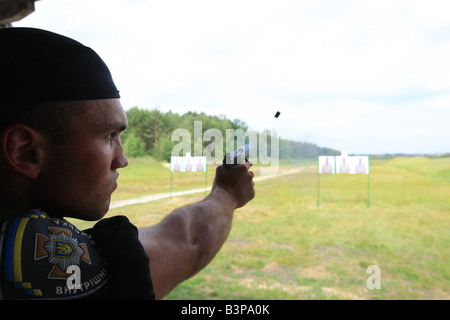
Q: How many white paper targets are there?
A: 6